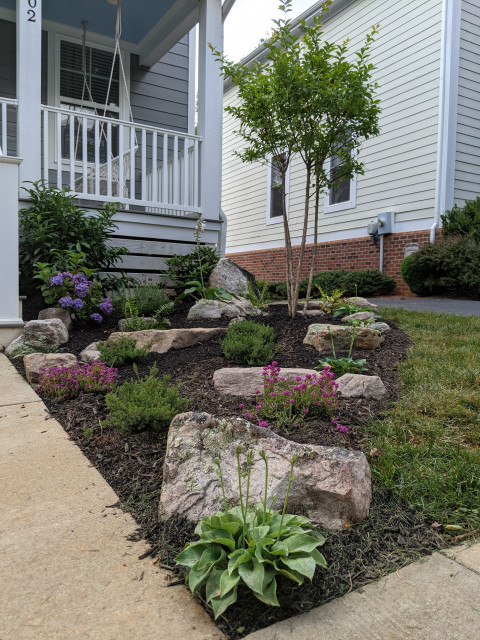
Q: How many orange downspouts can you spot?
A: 0